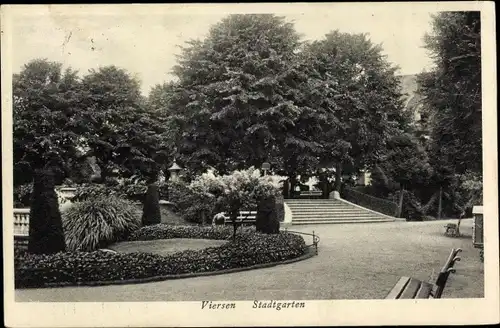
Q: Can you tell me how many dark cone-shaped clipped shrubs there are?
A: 3